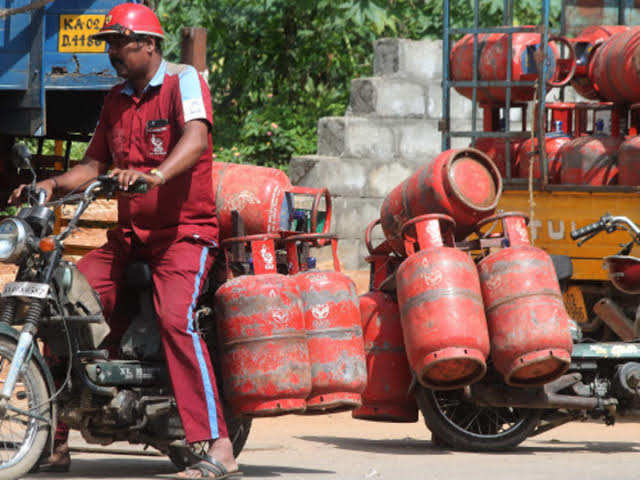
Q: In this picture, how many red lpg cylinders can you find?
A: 14